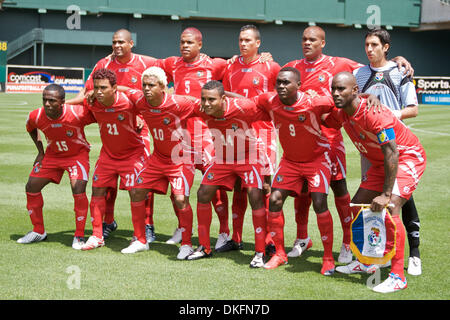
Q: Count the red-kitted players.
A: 10